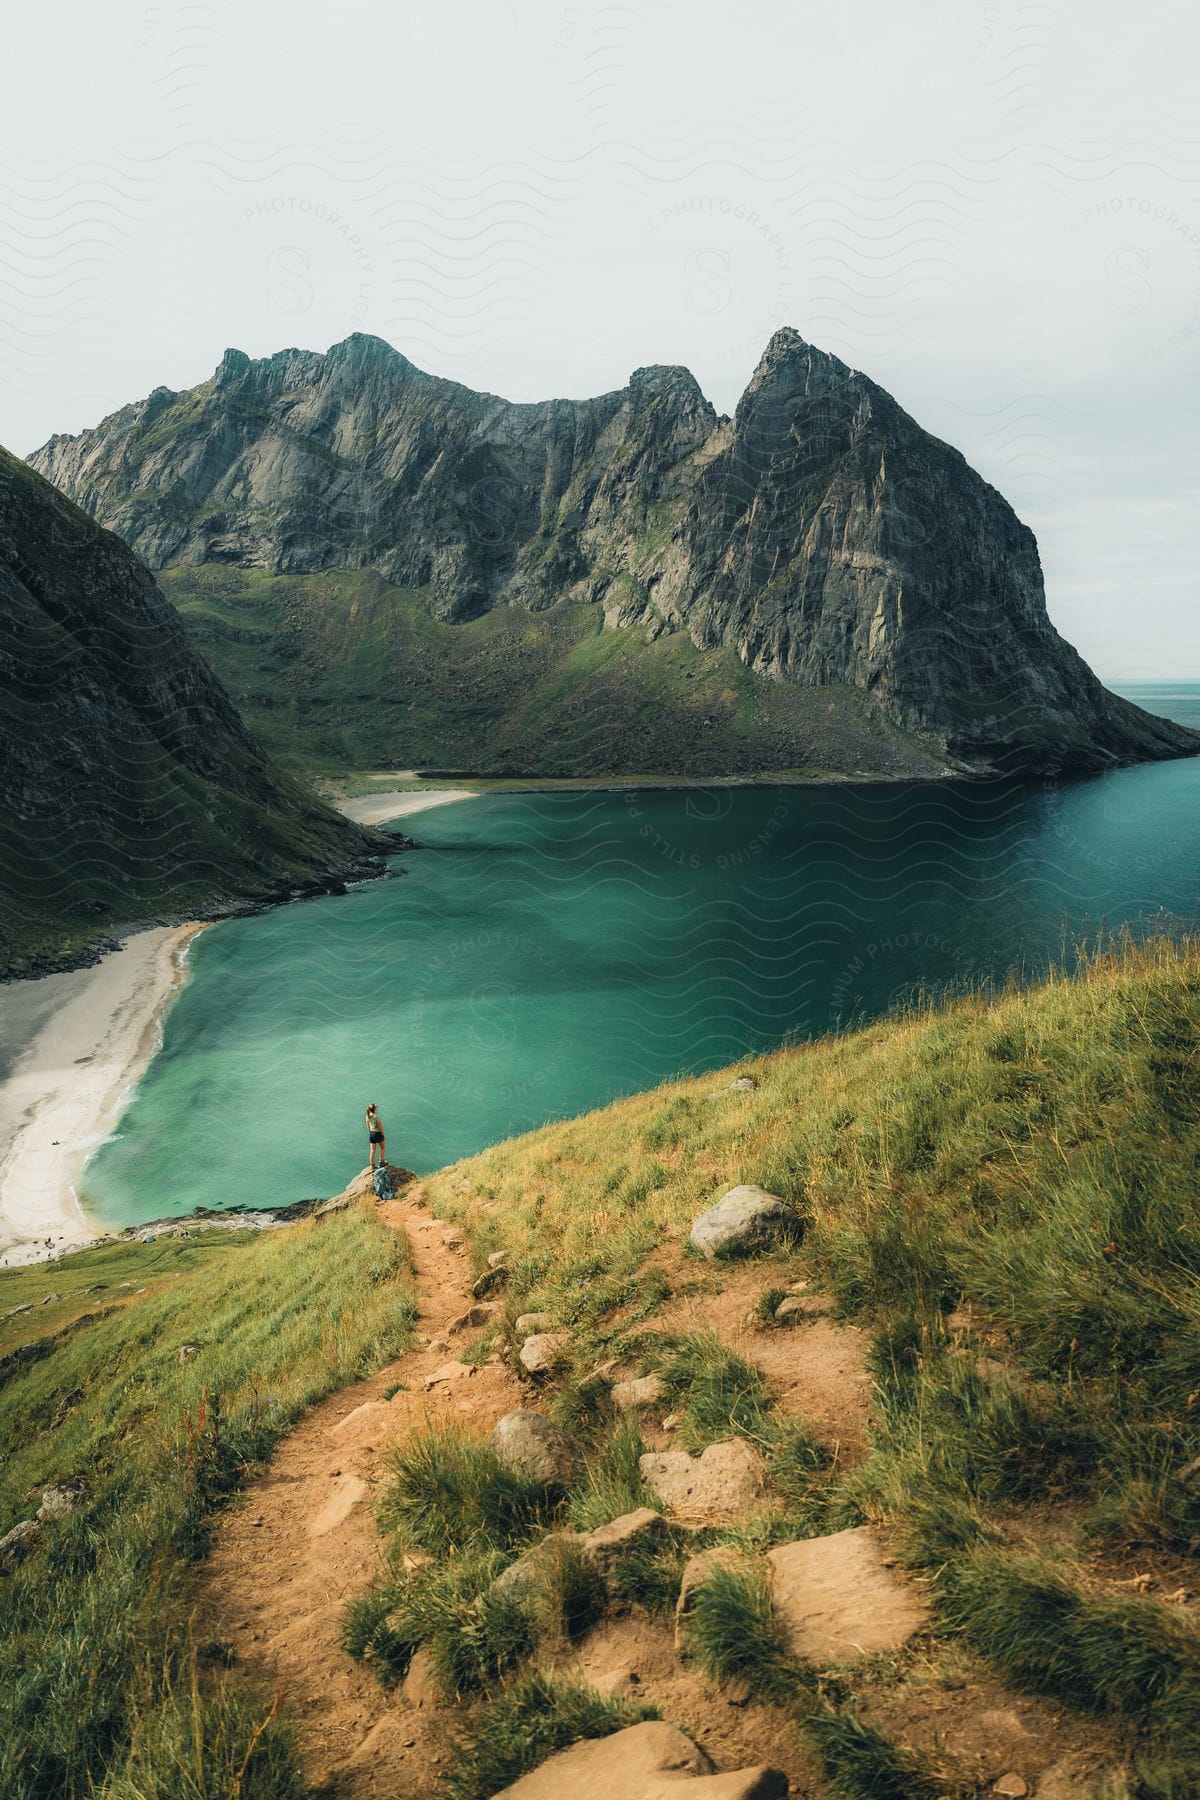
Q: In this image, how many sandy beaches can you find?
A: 2